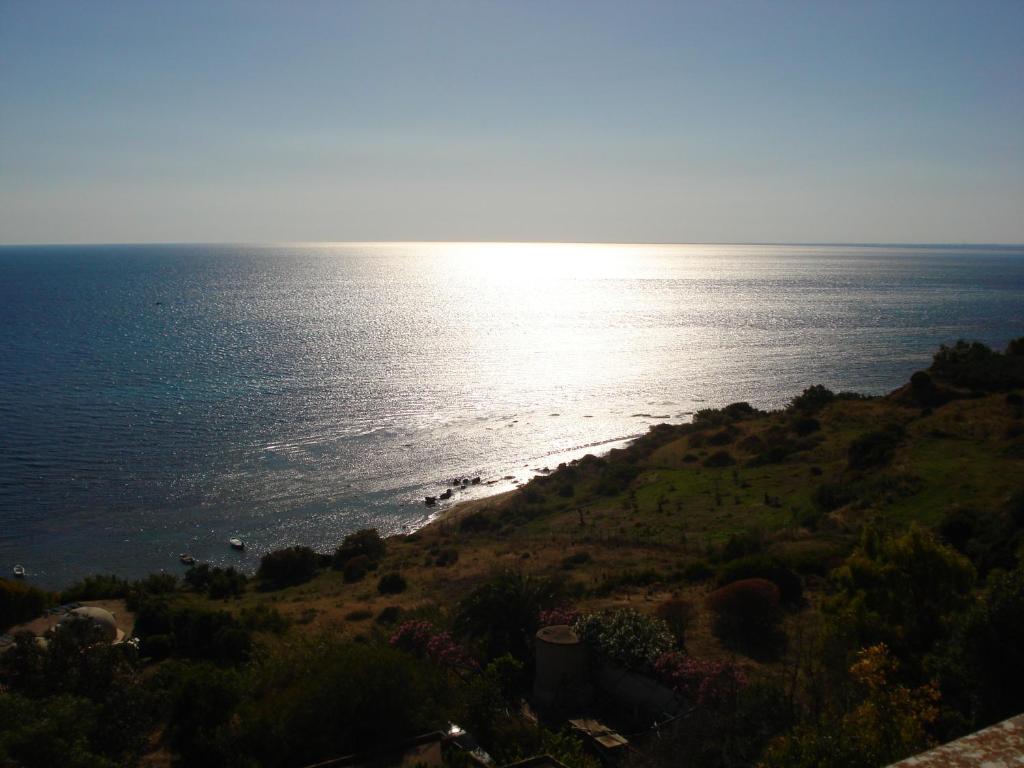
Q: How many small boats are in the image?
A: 3